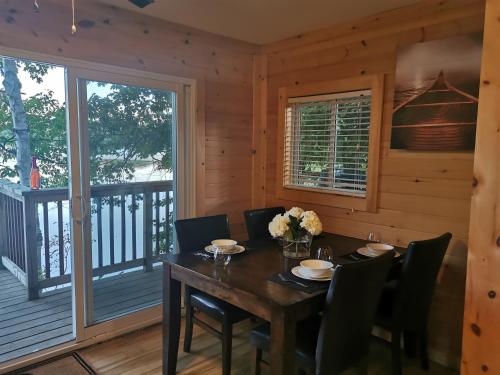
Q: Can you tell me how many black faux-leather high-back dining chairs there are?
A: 4